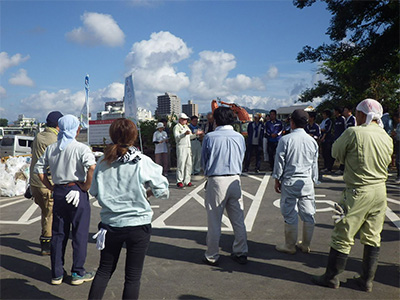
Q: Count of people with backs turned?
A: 6